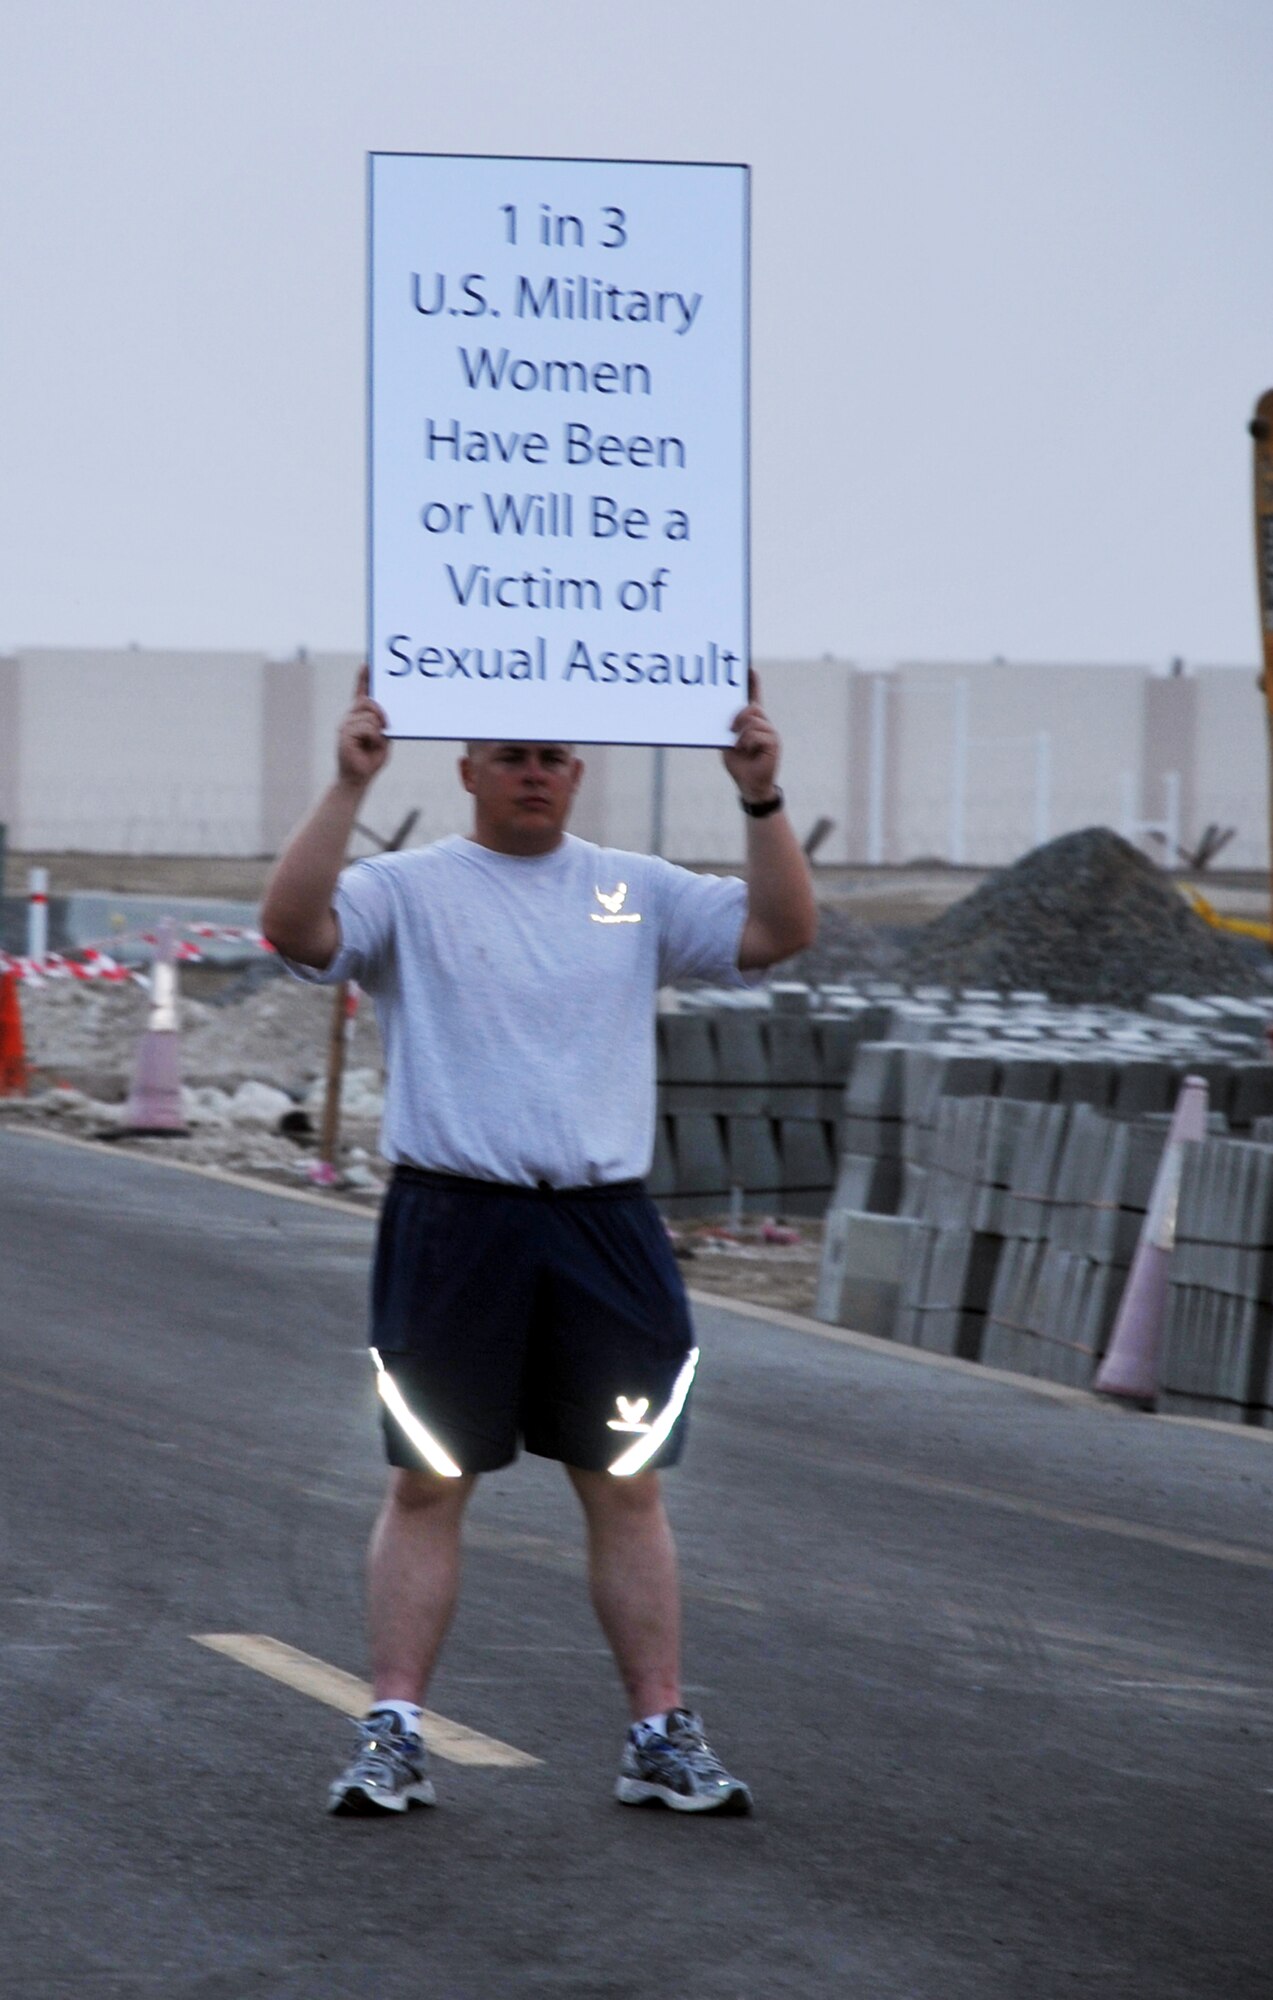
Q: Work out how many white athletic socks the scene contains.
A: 2